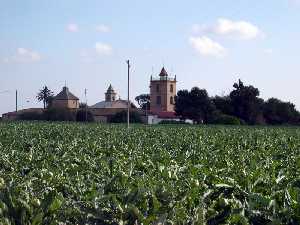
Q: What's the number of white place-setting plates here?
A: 0